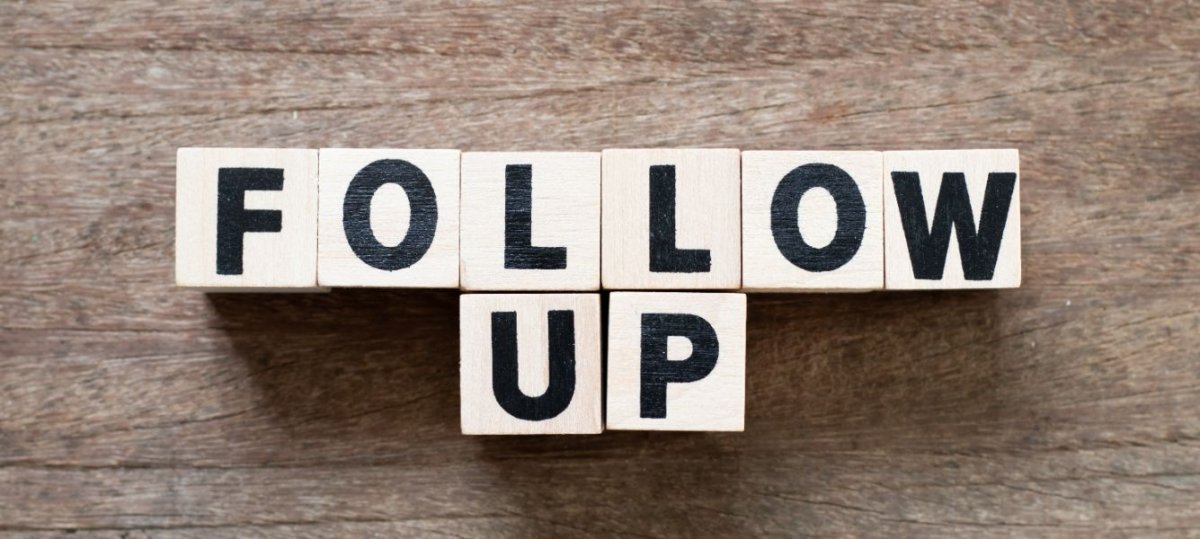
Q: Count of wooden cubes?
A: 8